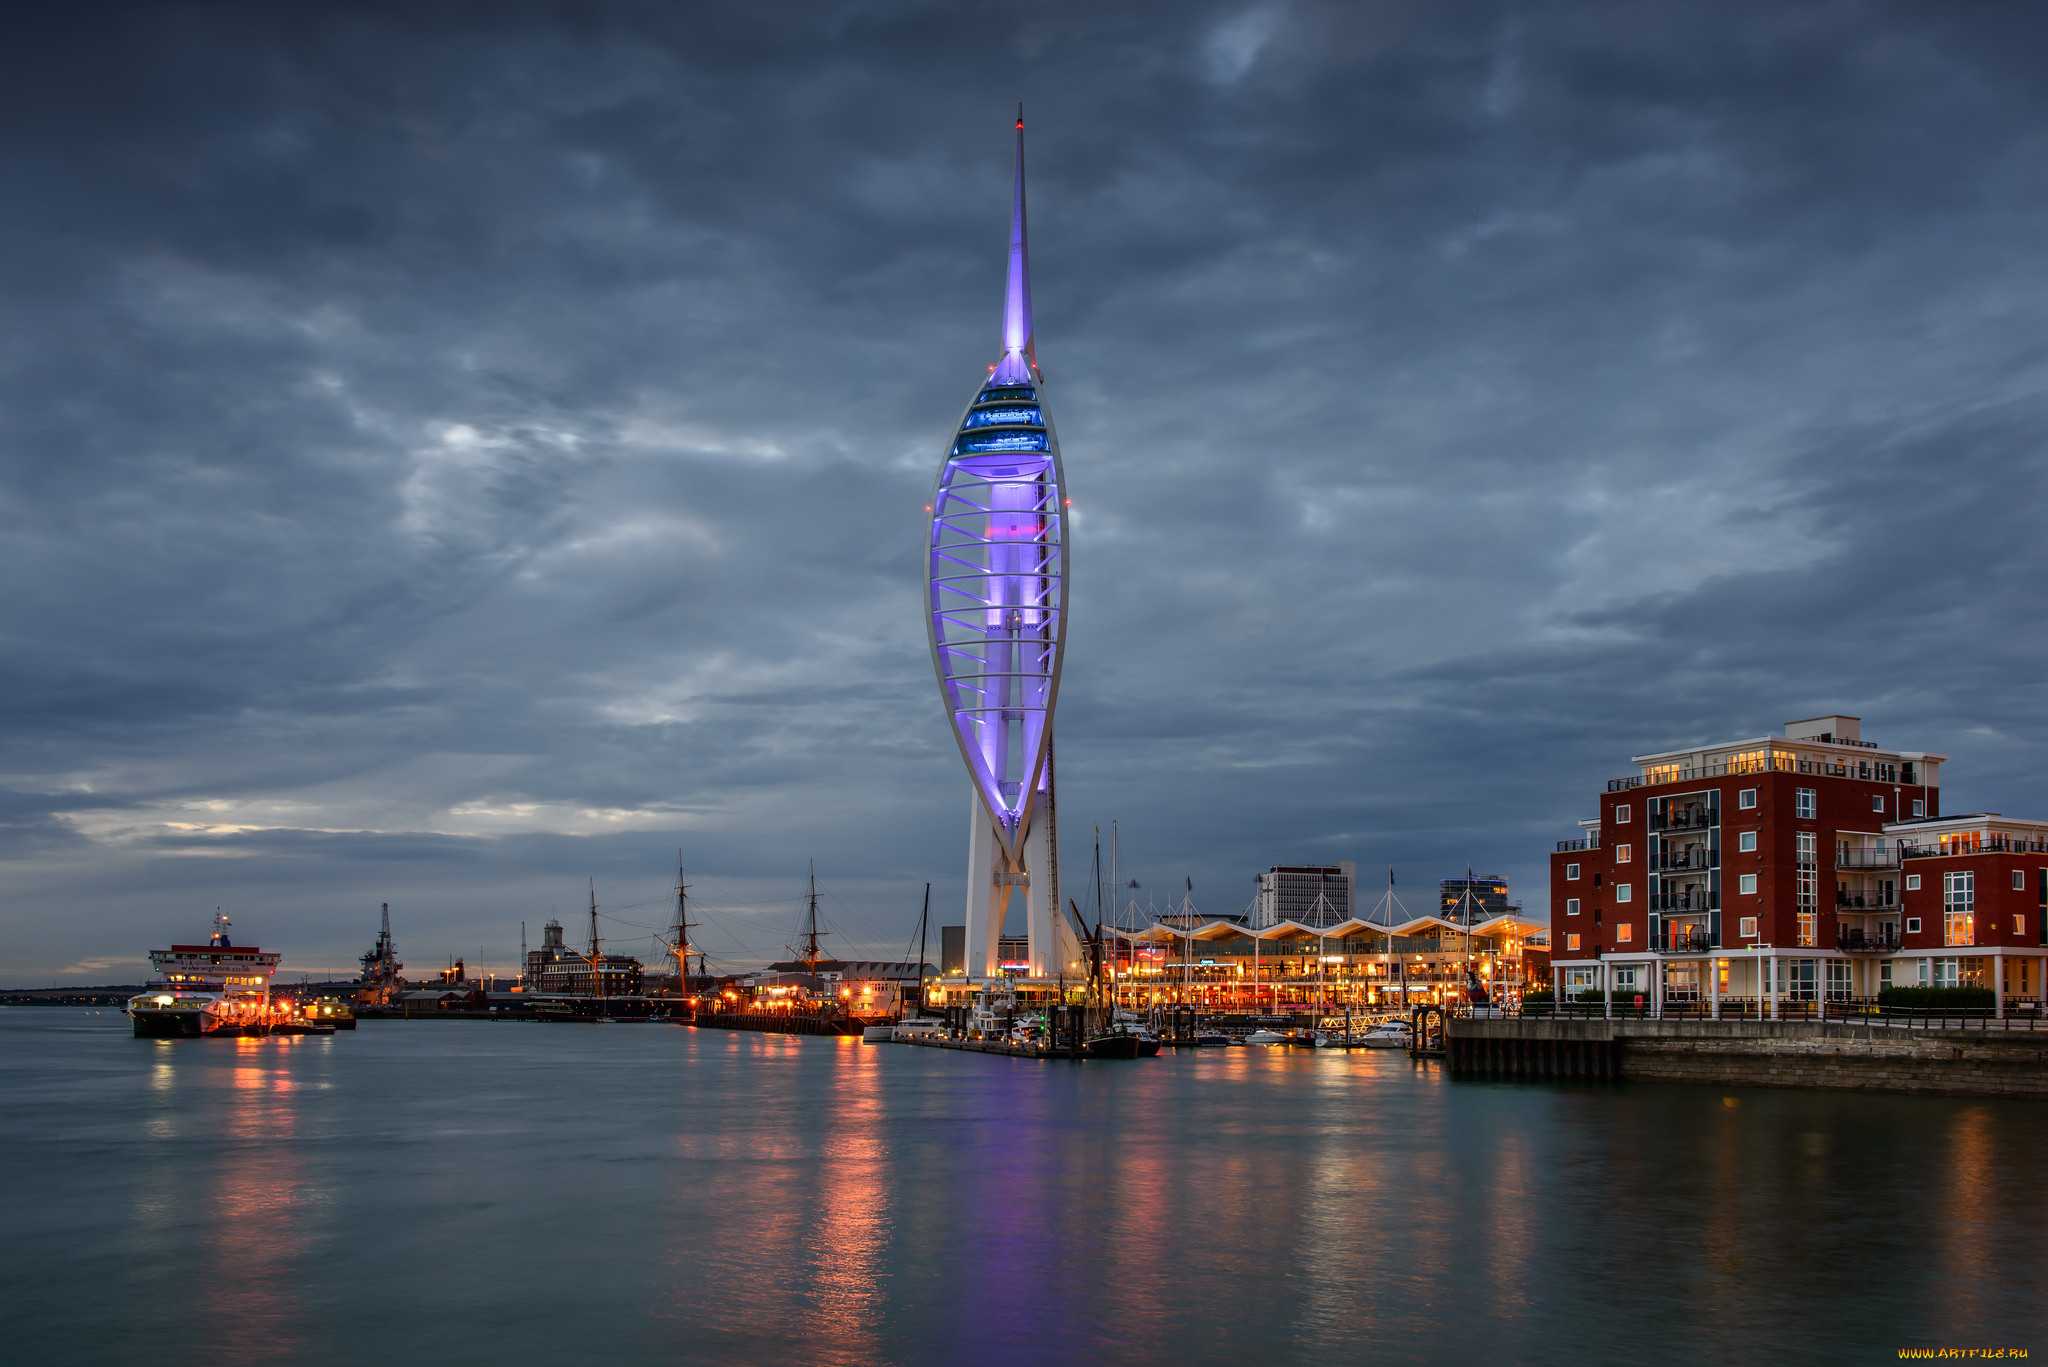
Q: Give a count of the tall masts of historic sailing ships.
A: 3